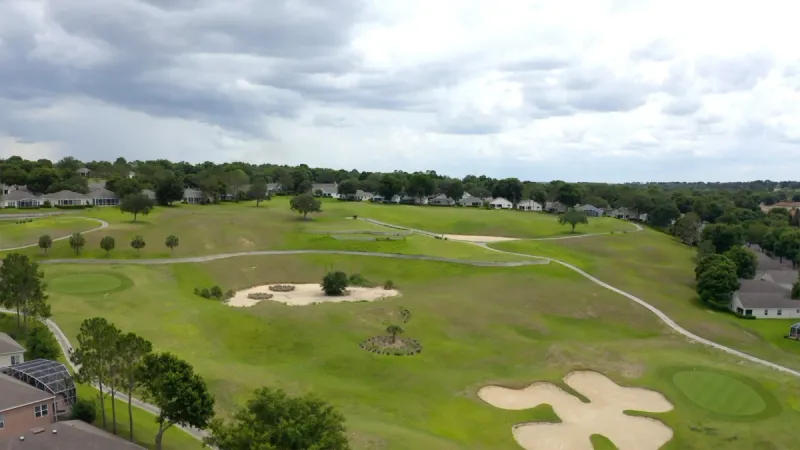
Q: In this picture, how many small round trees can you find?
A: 5